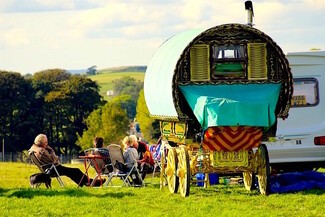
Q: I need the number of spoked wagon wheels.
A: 4